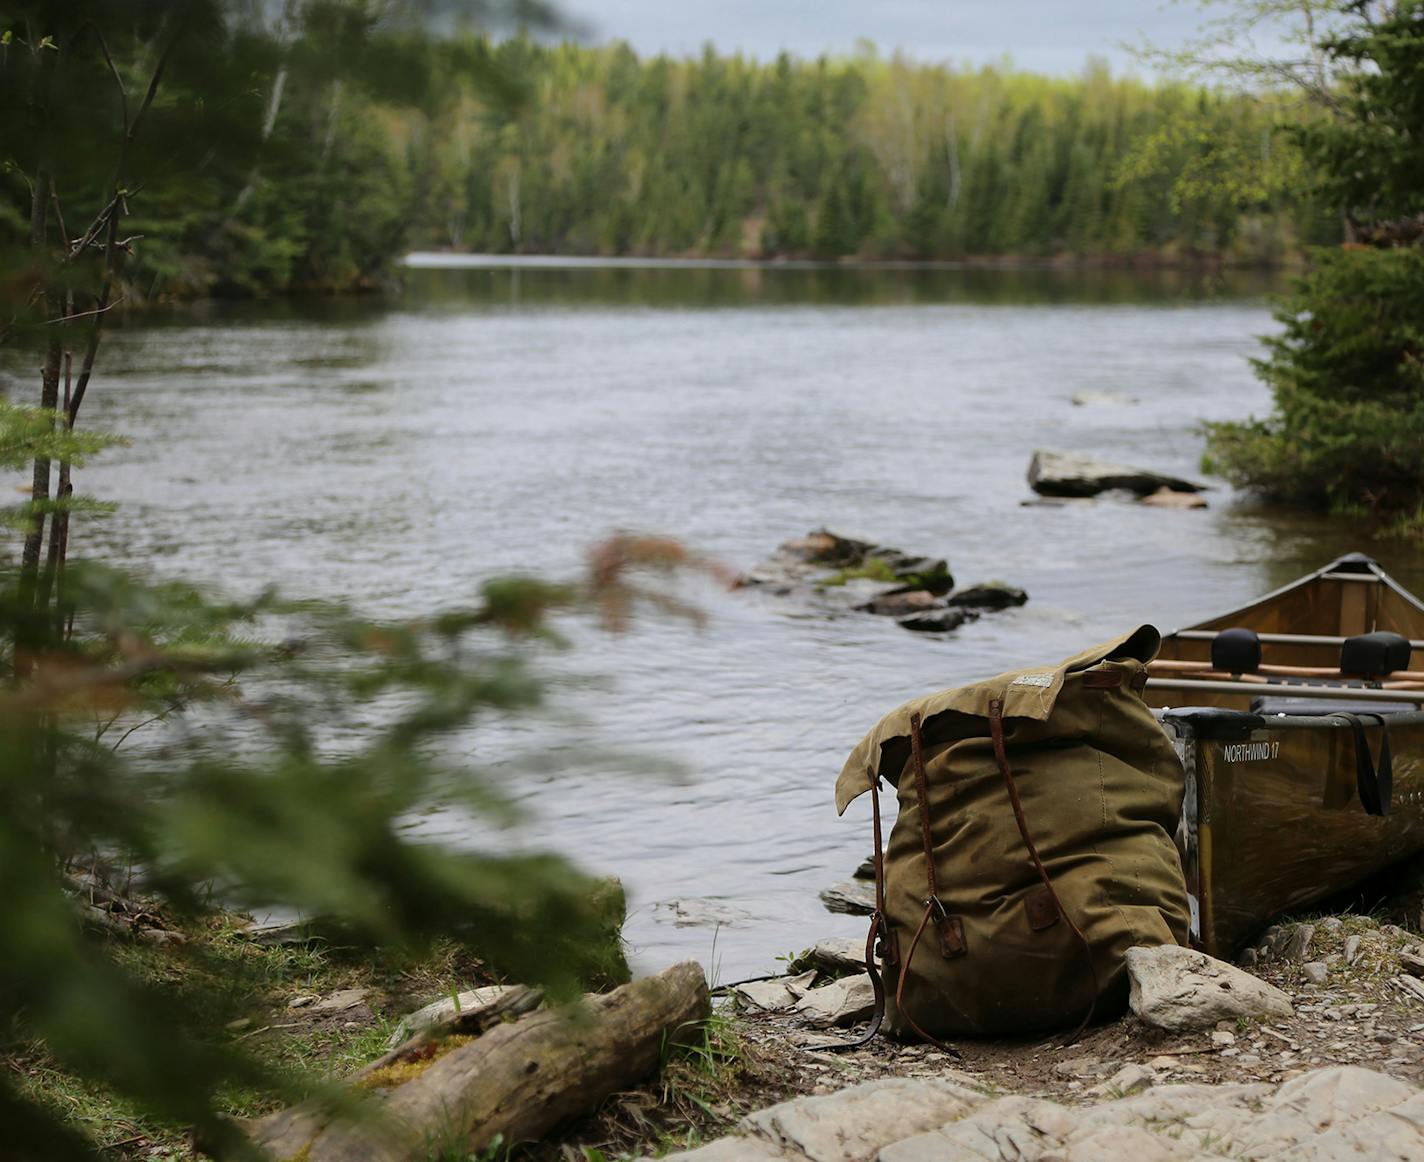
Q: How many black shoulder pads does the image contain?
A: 2